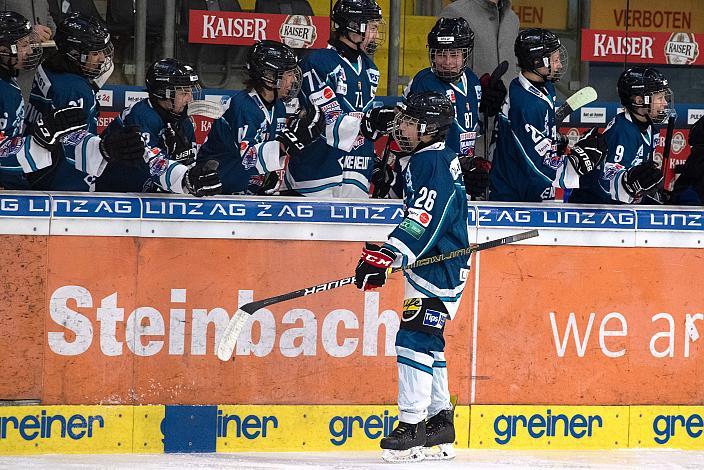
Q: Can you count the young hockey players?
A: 9